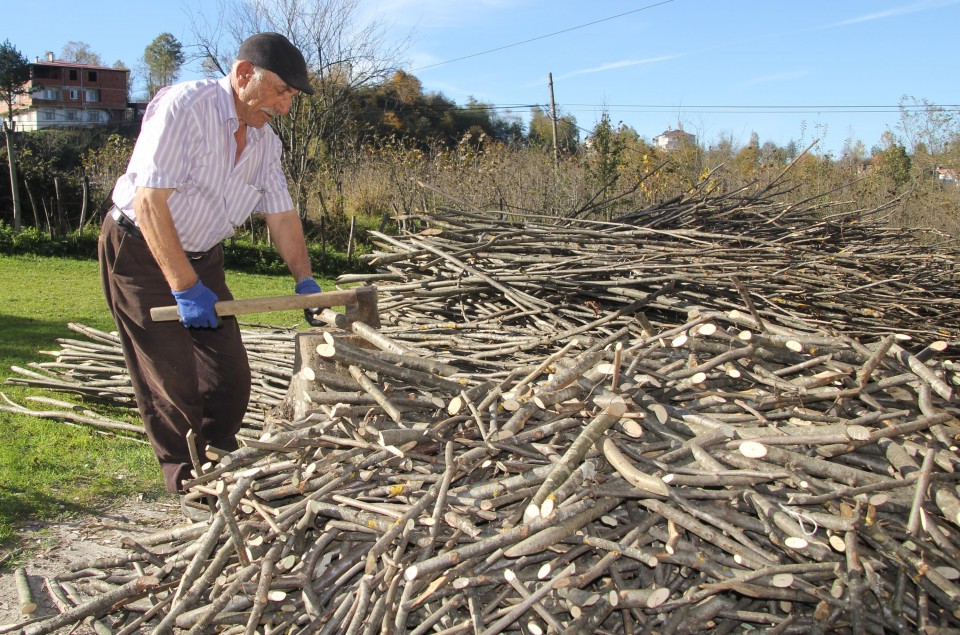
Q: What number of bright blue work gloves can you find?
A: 2